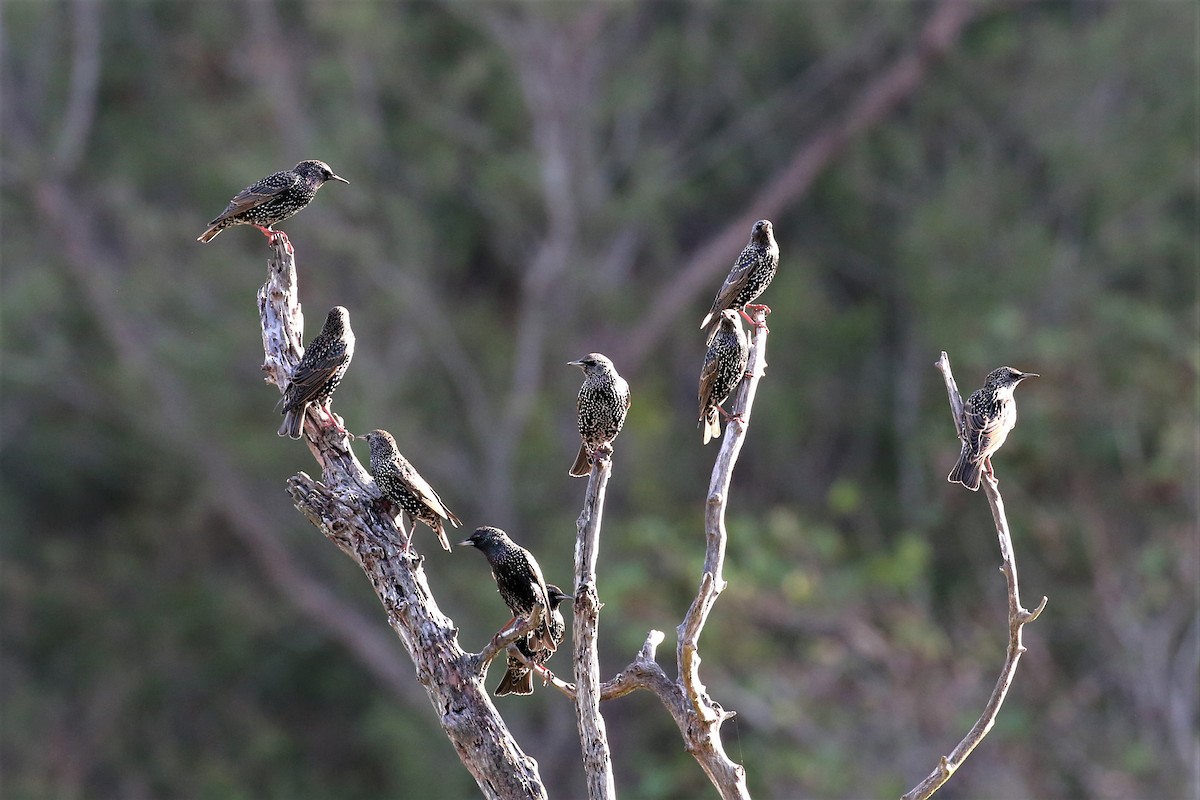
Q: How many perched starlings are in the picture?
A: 9